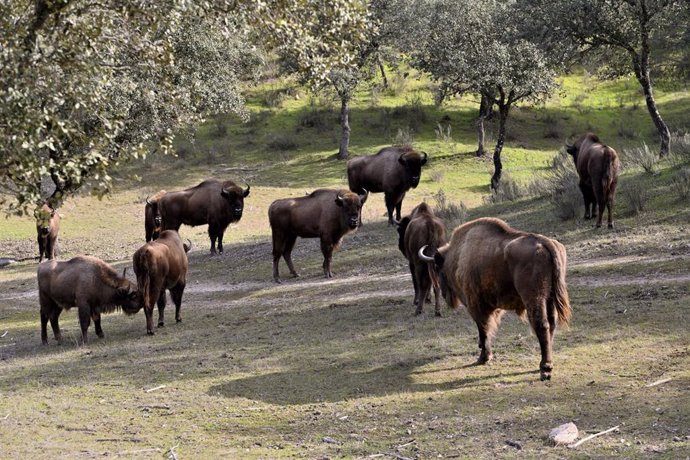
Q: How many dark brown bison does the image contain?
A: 10